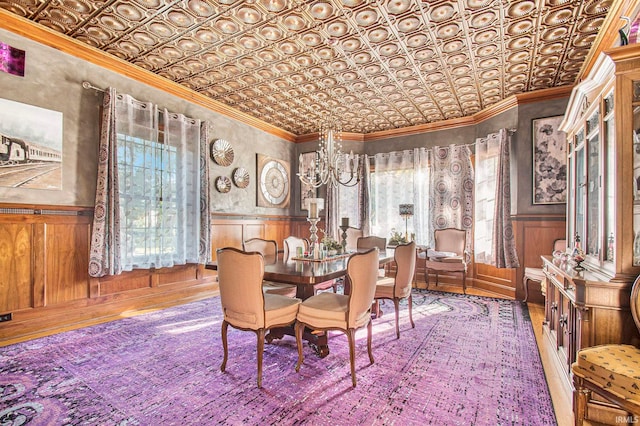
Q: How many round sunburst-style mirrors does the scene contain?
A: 3